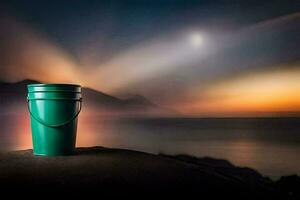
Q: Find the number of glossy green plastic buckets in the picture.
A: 1